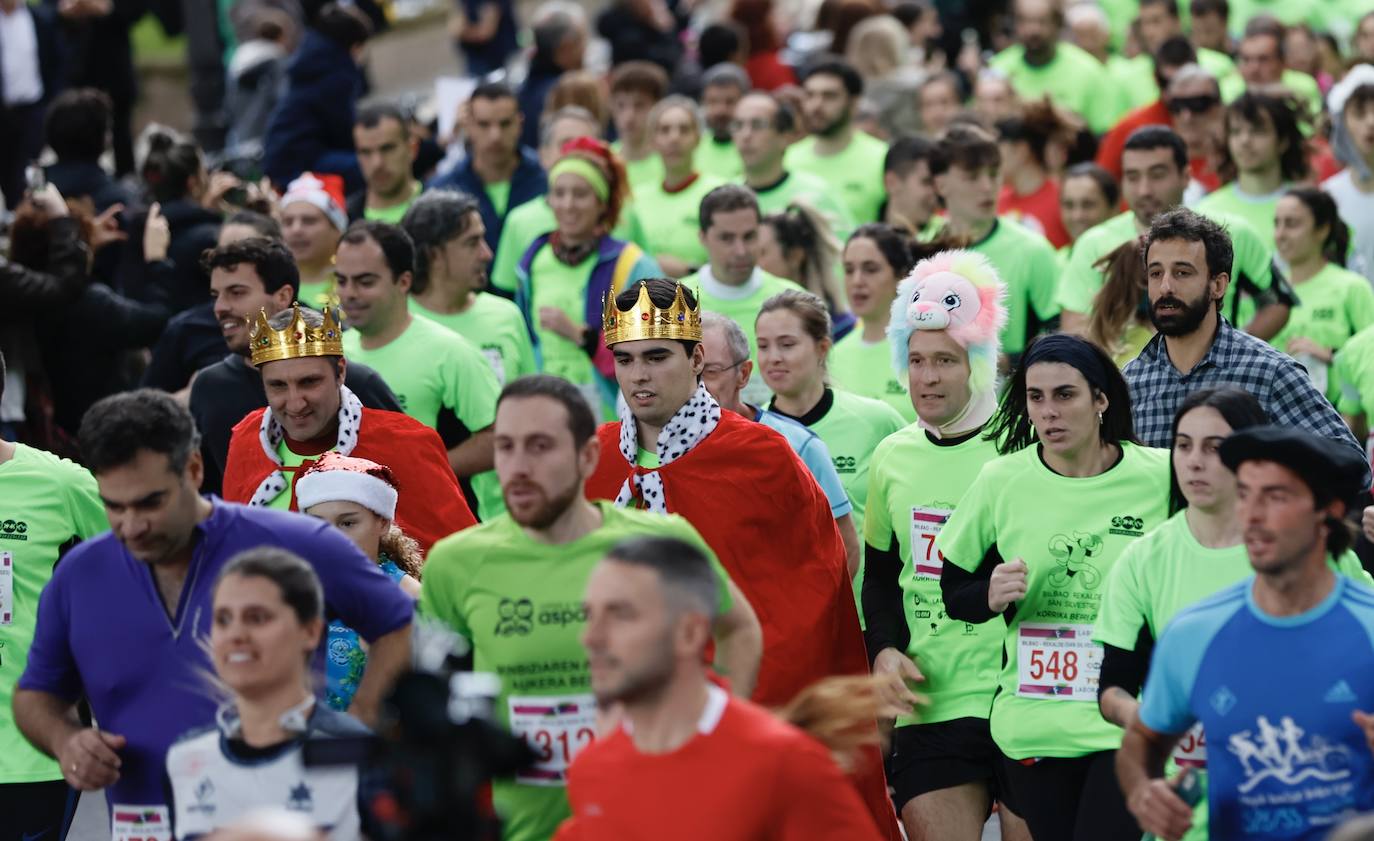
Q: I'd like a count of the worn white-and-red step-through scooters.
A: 0